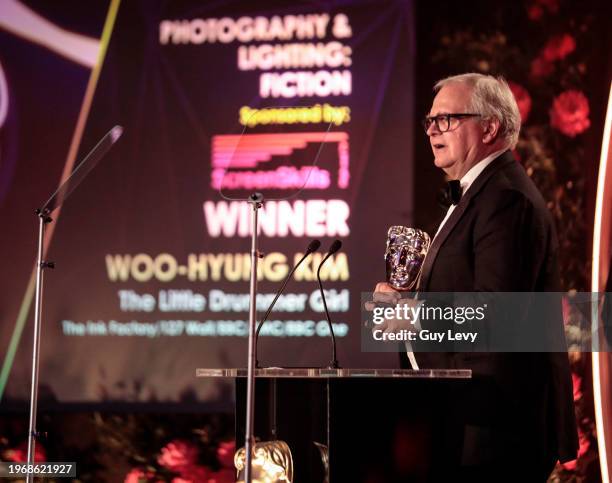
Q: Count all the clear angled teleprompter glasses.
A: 2